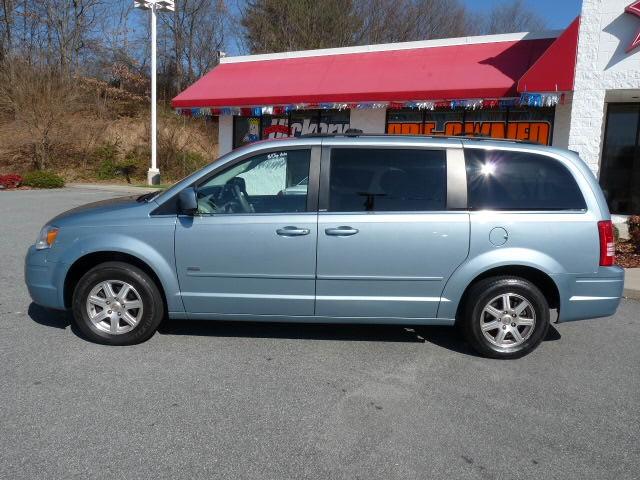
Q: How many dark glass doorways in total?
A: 1